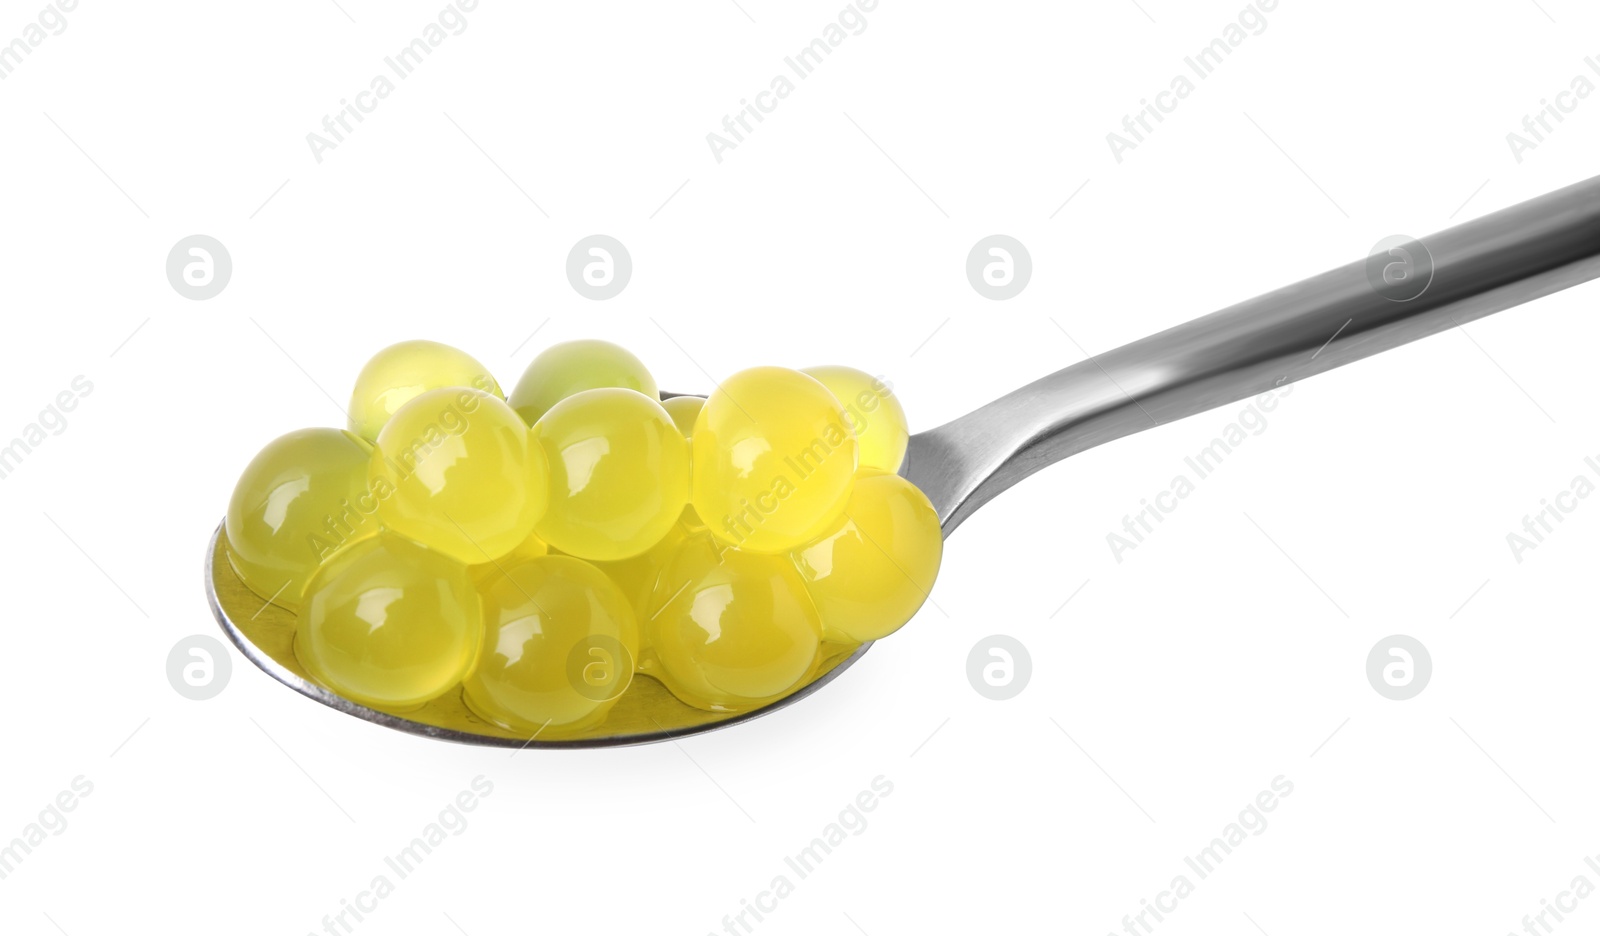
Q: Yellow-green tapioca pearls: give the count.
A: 12